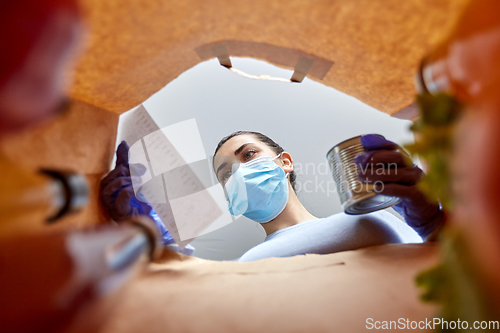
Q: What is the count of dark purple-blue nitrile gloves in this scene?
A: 2